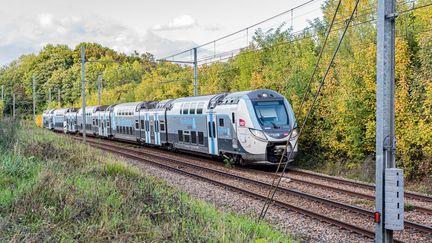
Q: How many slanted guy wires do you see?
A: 2